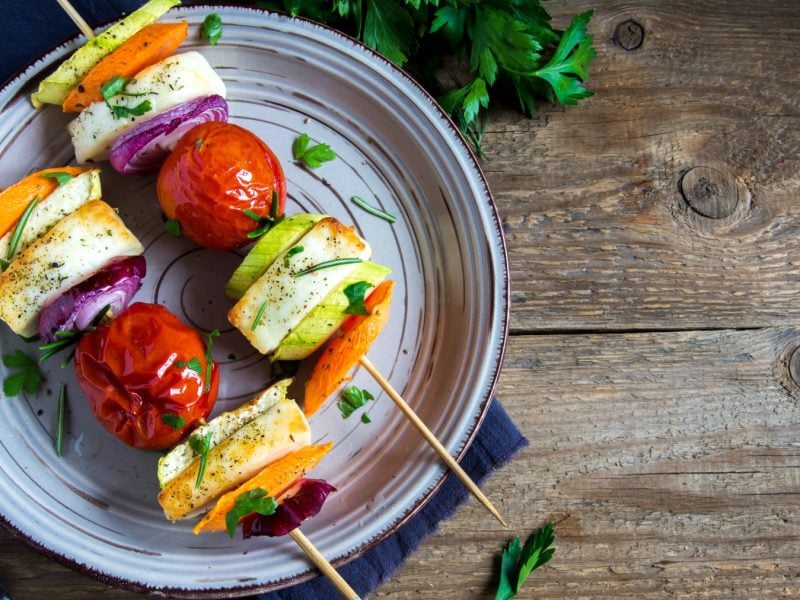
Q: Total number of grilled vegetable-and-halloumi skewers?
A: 2